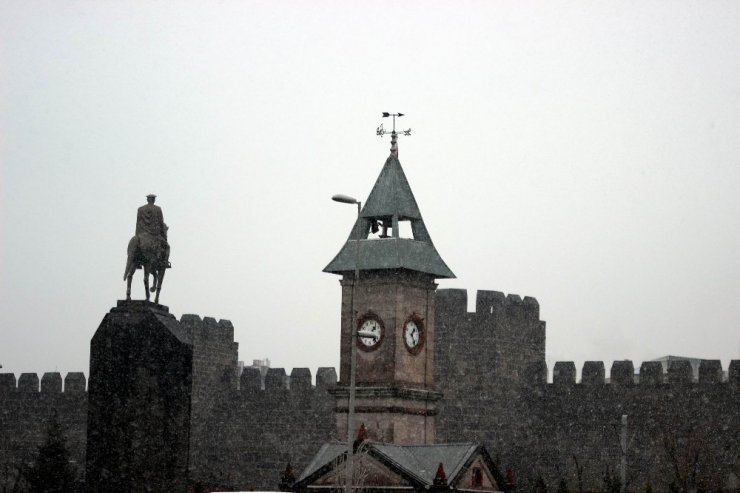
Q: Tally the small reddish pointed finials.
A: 4